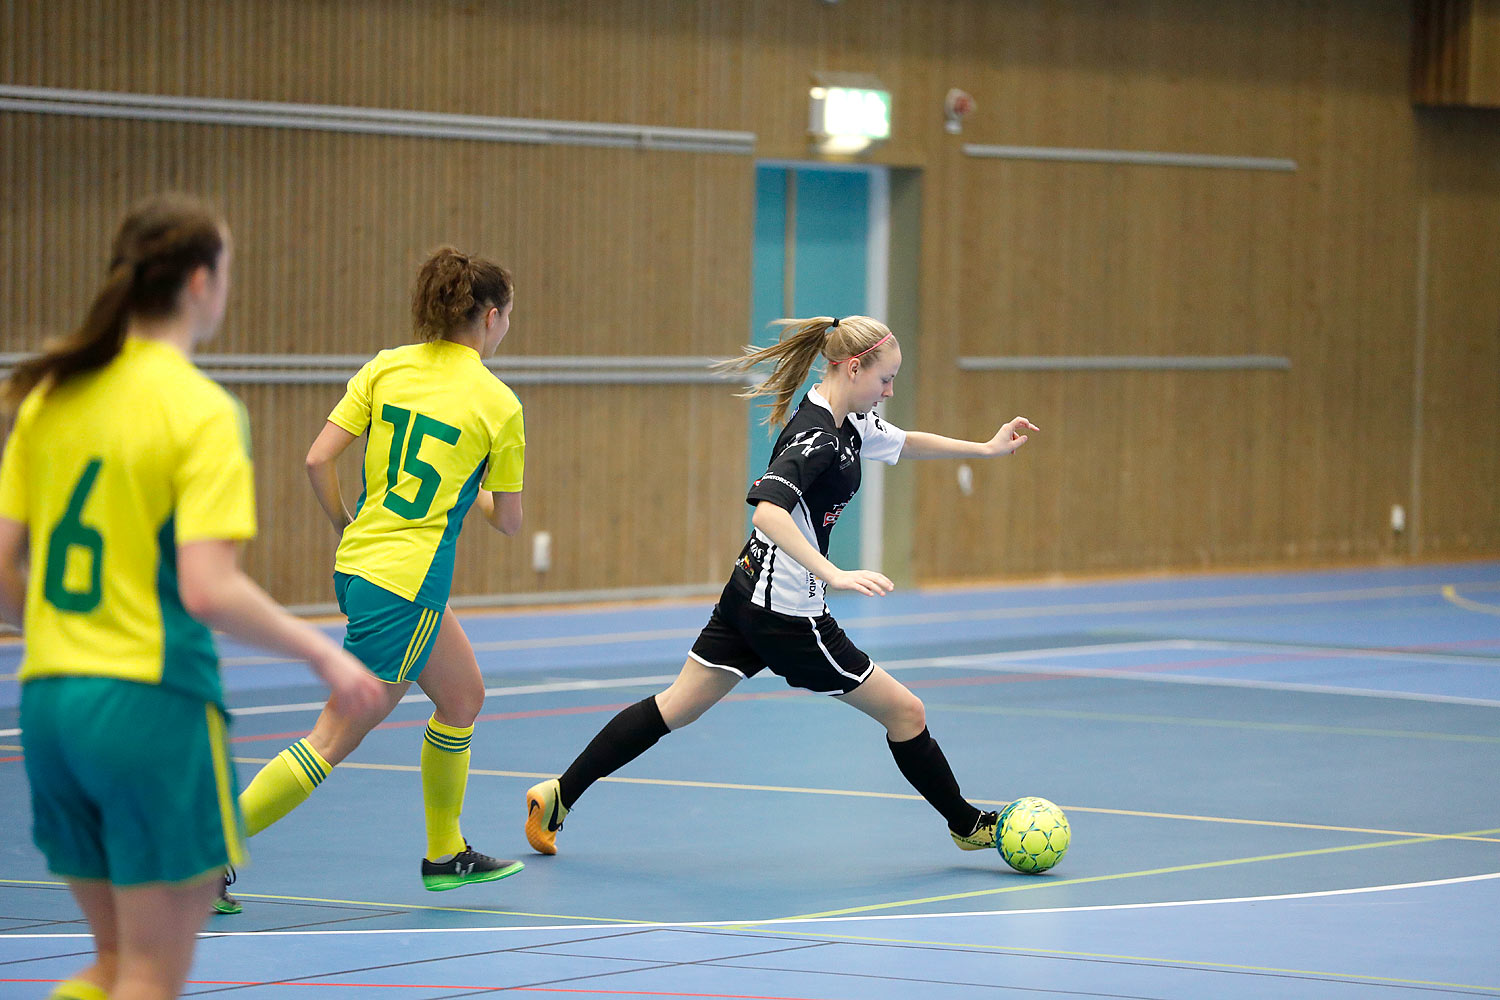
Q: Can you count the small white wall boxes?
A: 3